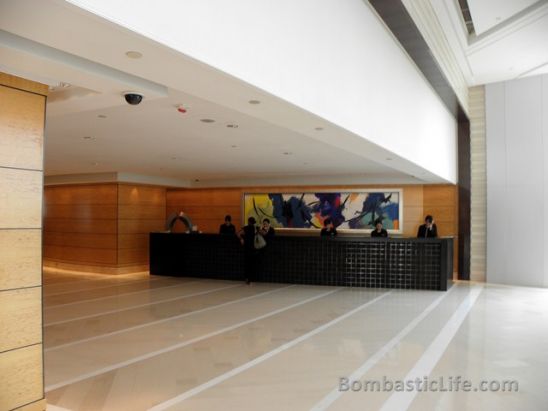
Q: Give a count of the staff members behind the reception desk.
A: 5